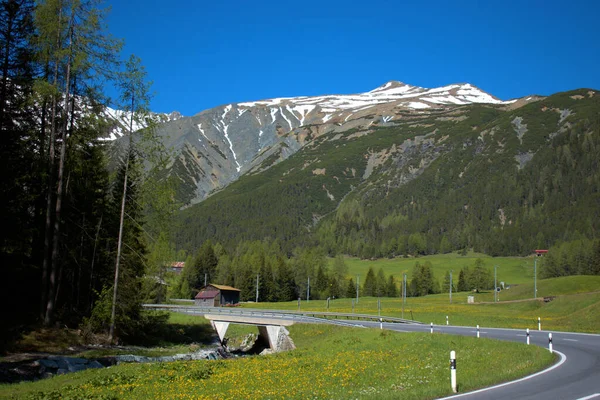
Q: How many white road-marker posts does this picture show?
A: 8